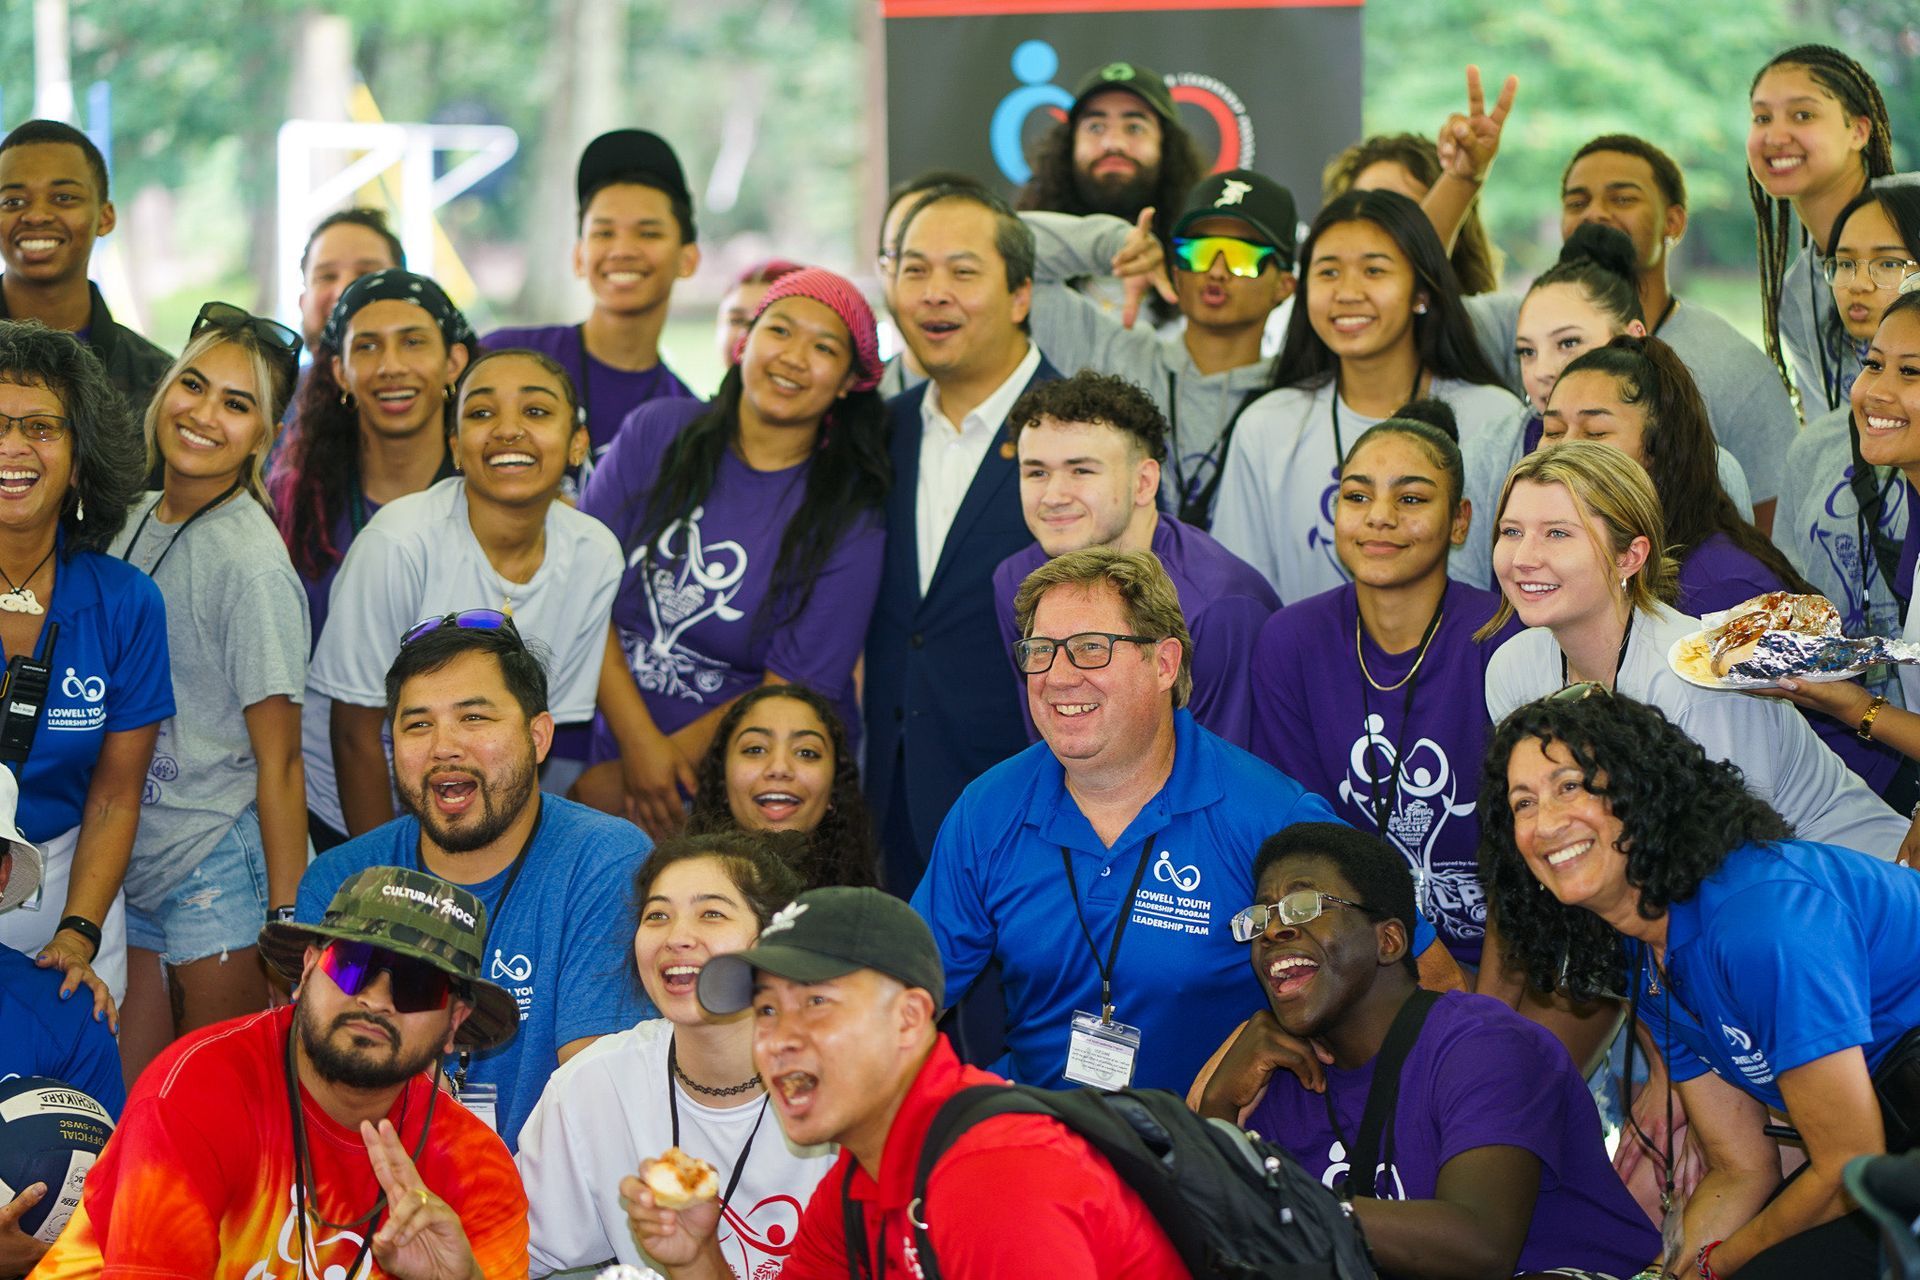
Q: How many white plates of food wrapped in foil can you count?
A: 1